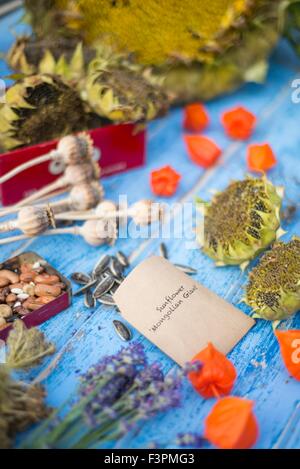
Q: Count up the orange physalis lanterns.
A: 8